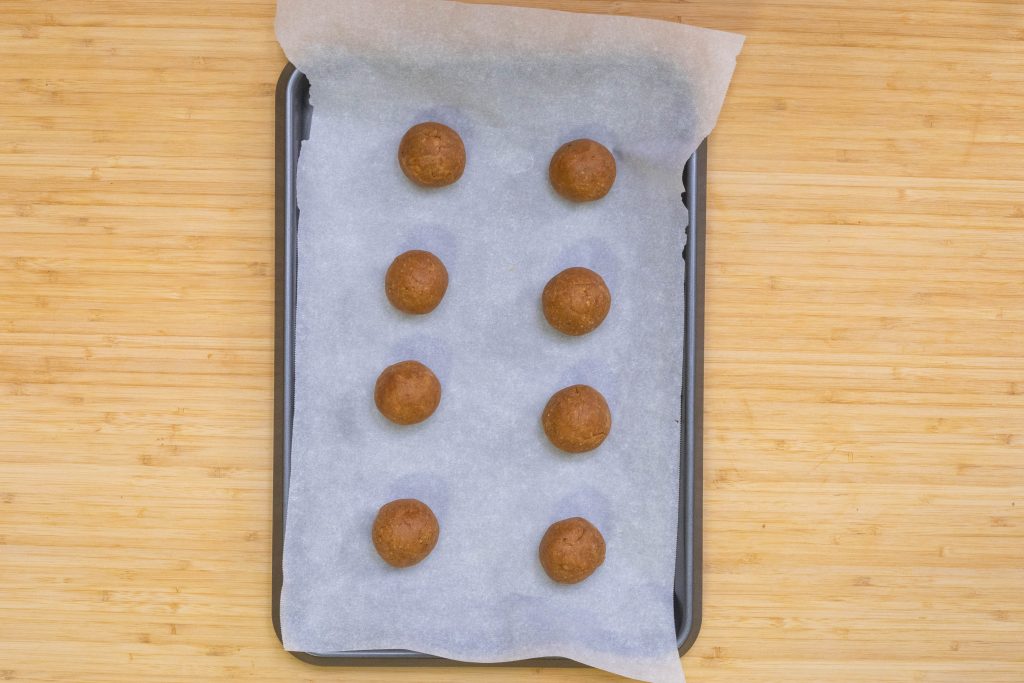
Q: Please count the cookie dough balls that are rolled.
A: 8